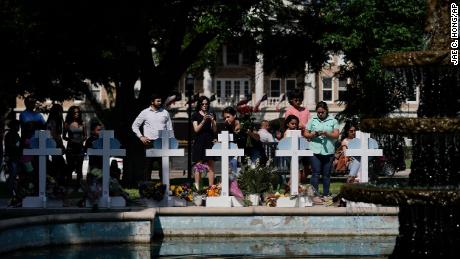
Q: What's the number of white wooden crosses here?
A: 6